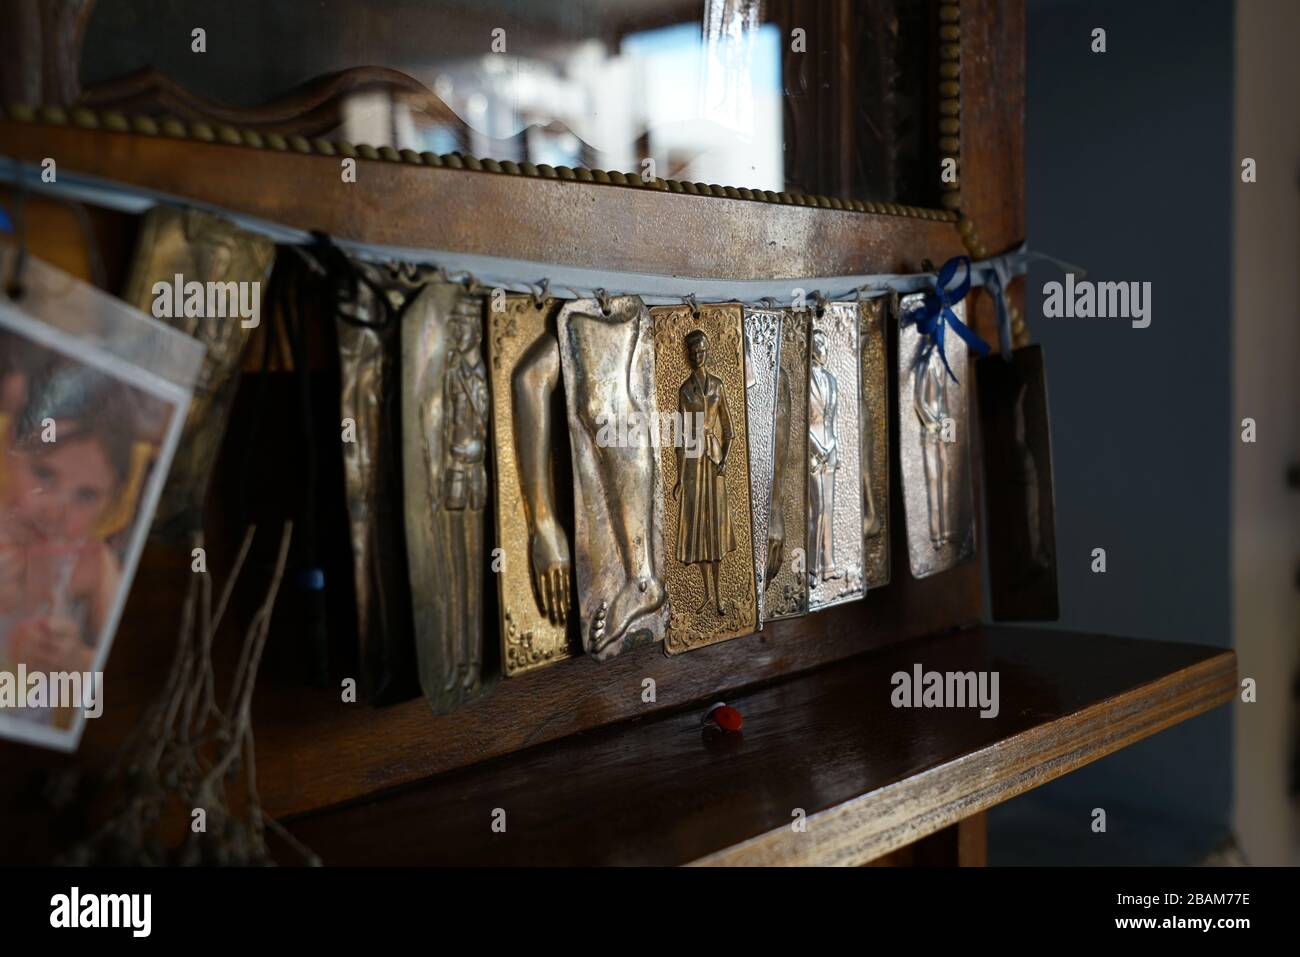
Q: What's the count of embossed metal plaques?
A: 12